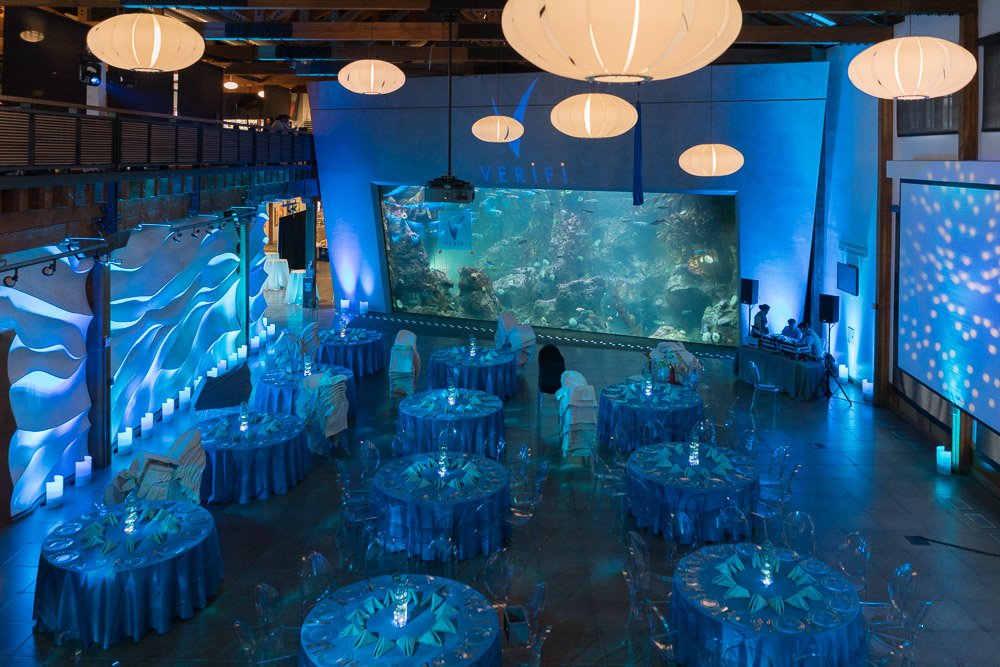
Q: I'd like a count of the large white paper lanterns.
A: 7